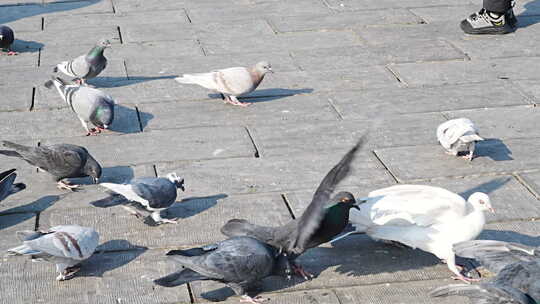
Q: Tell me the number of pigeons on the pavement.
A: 13